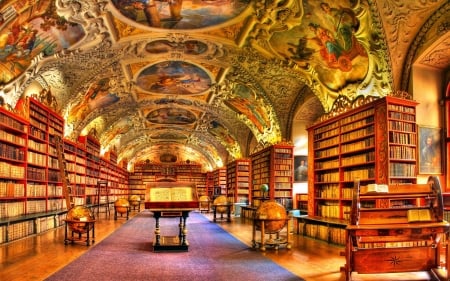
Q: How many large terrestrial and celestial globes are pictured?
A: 6